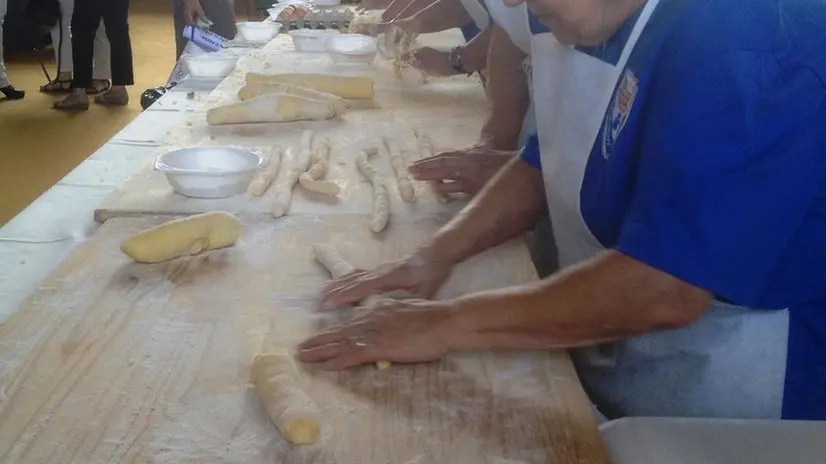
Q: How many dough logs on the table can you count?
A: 12